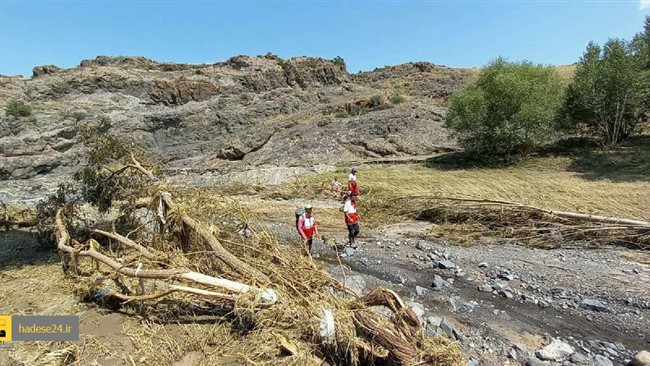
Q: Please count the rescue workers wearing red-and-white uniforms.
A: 3